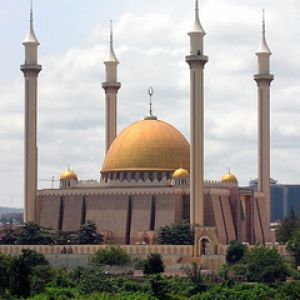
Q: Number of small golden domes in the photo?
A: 3